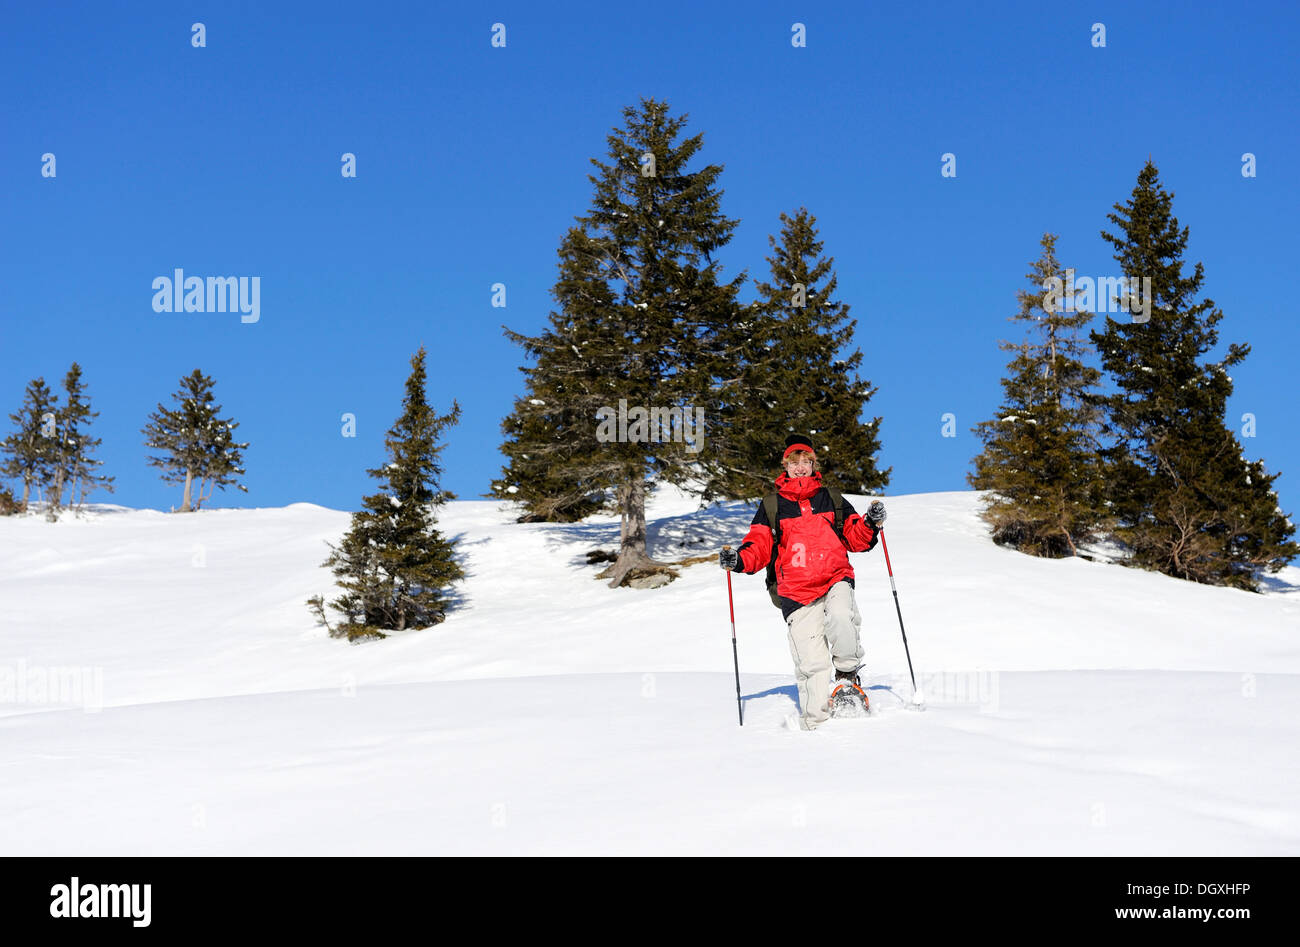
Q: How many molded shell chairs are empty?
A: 0